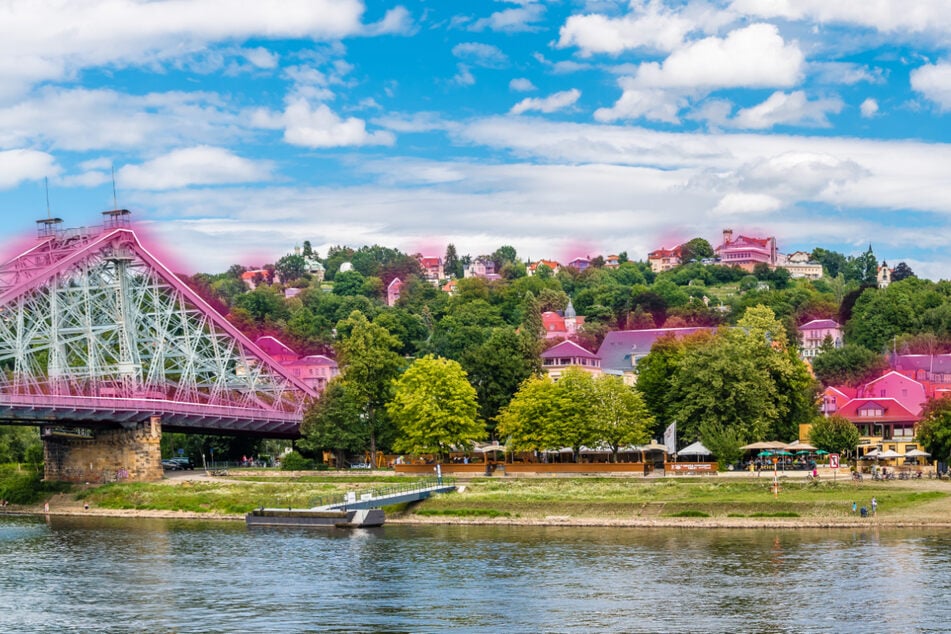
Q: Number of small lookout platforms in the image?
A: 2